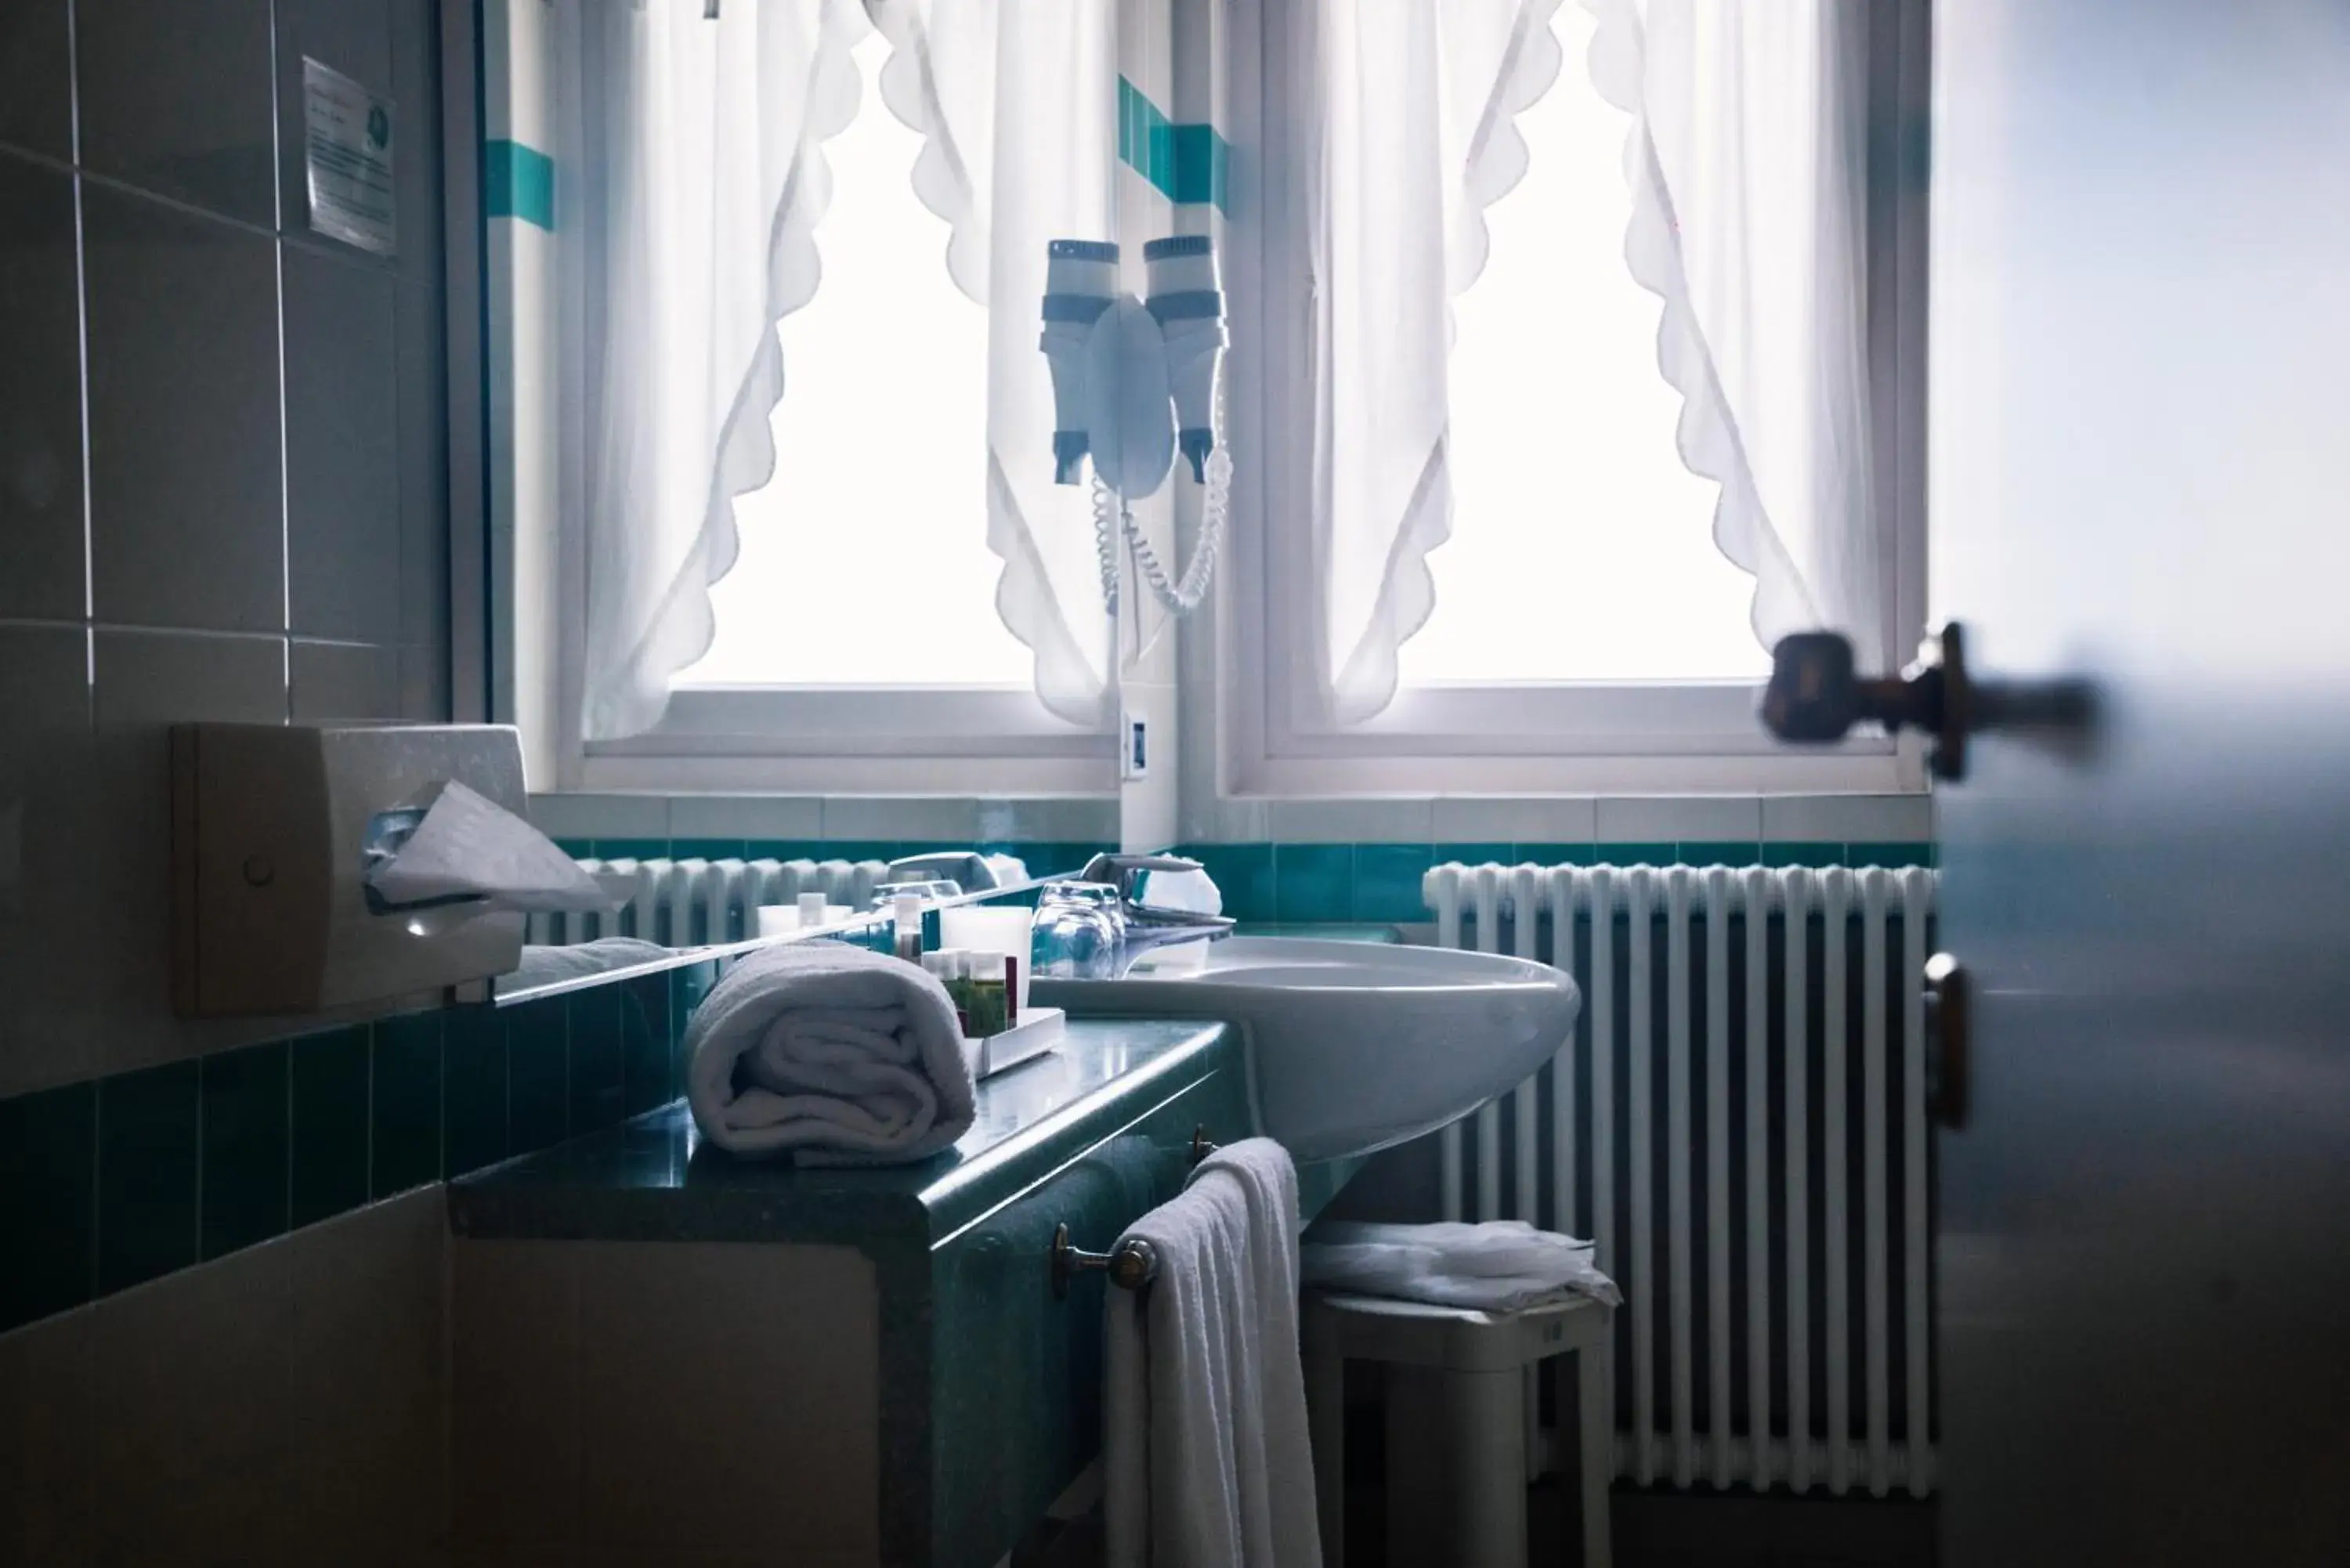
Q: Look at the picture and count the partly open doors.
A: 1